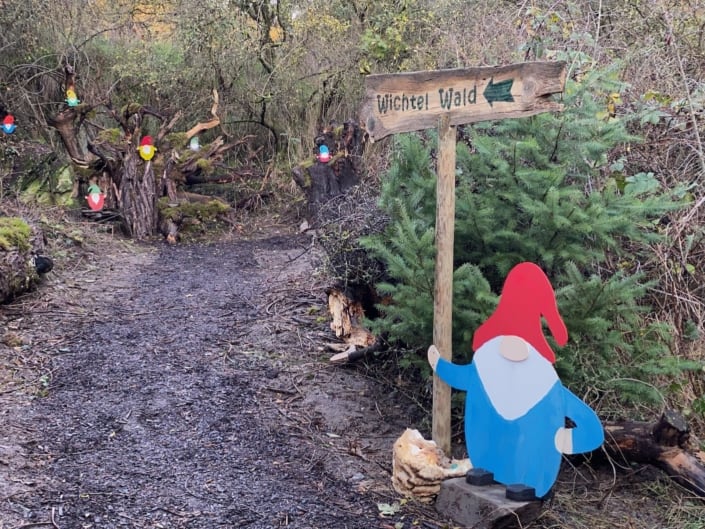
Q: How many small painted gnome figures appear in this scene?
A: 6